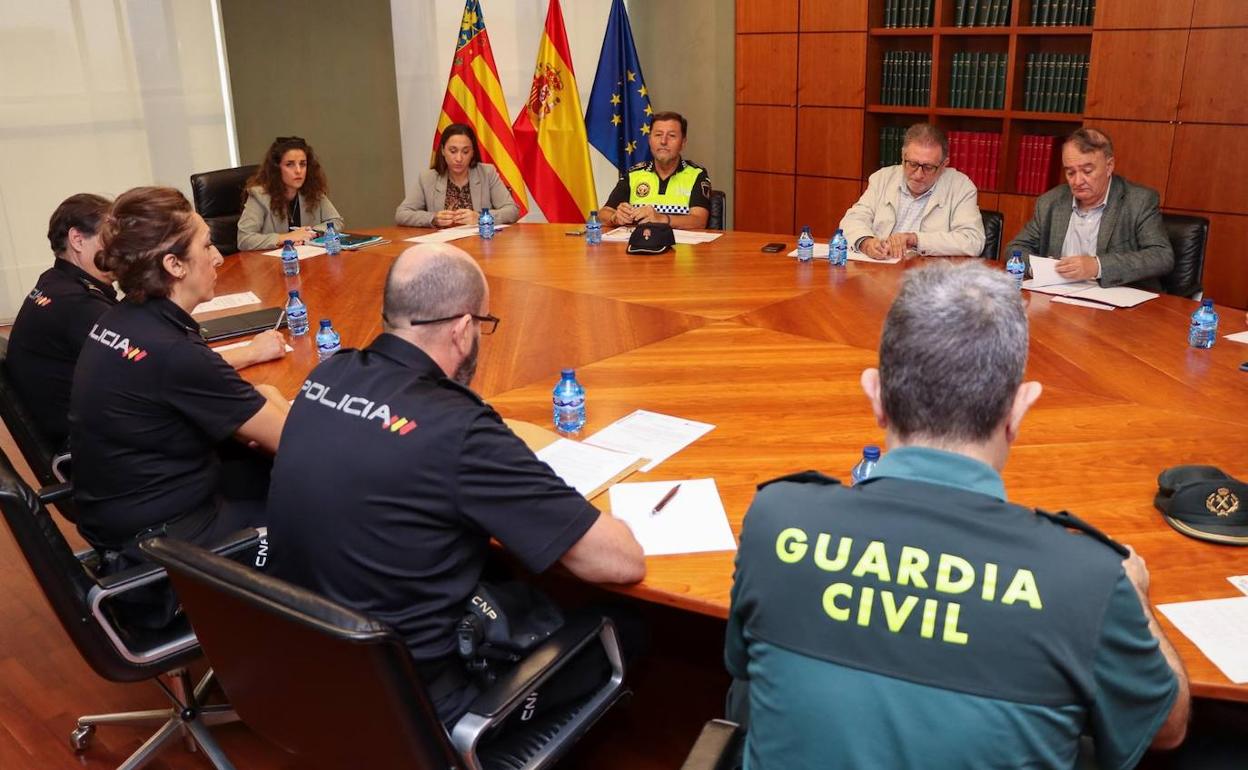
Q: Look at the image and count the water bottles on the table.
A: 12